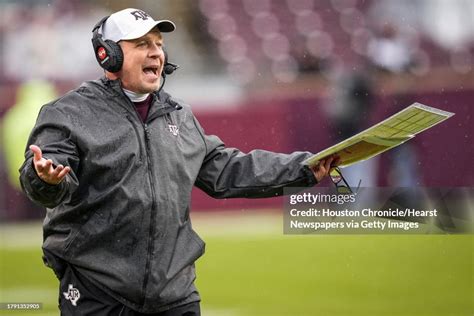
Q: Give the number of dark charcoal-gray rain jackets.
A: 1